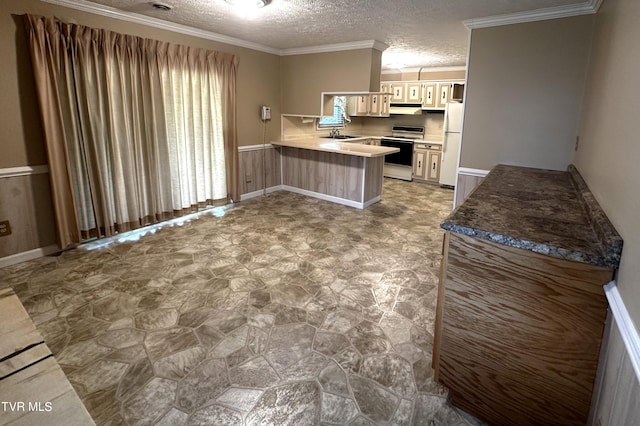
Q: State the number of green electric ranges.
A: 0